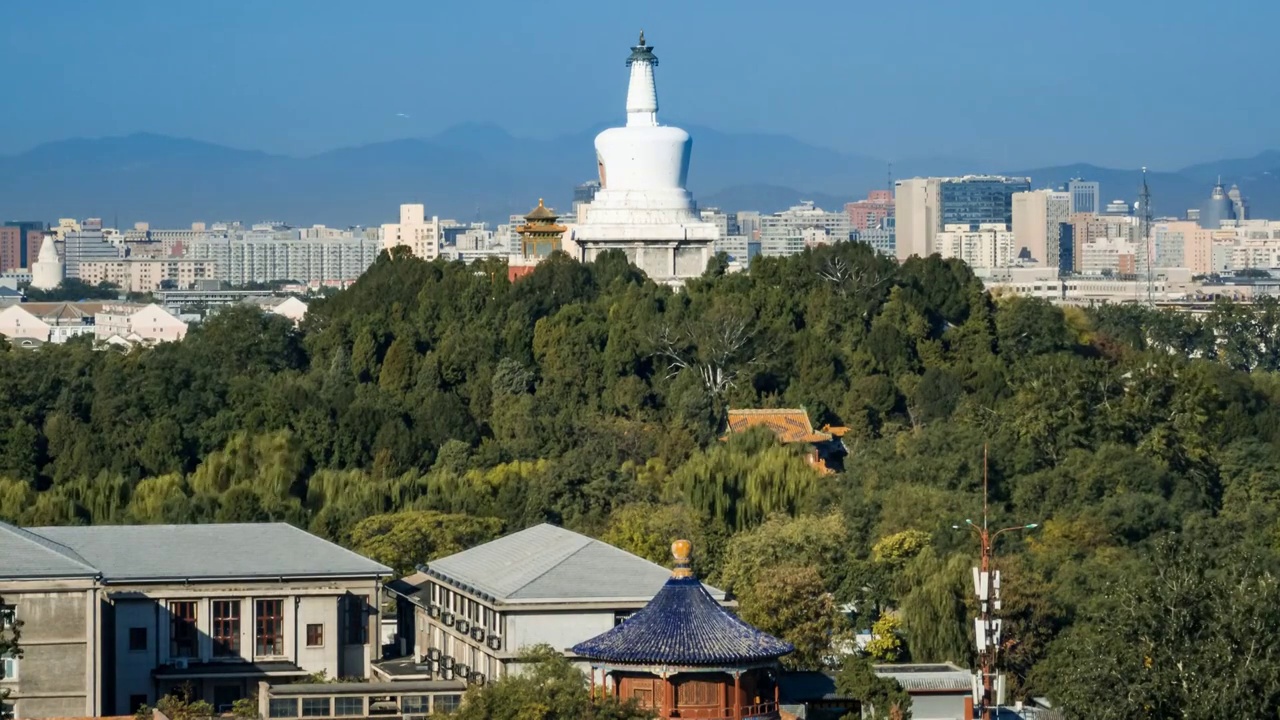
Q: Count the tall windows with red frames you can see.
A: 3